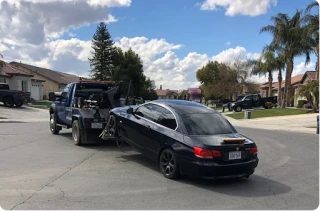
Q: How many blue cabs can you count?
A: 1